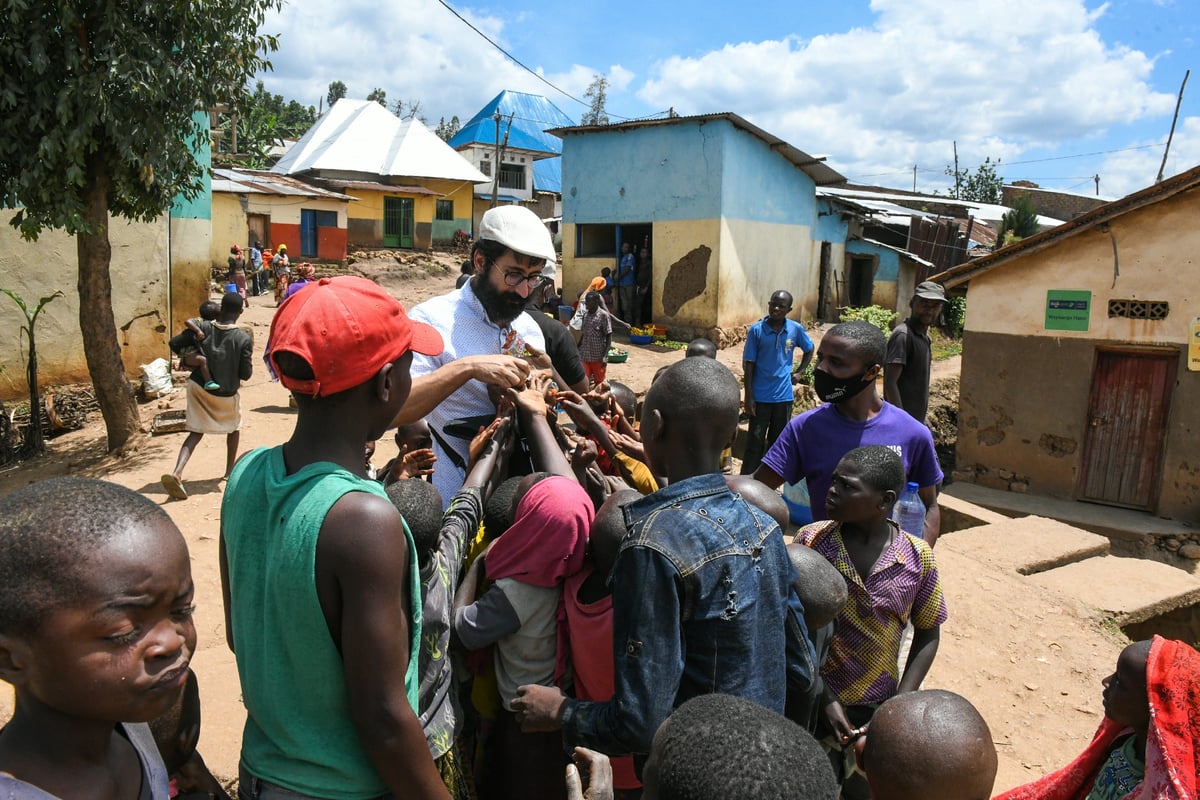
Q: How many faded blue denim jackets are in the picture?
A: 1